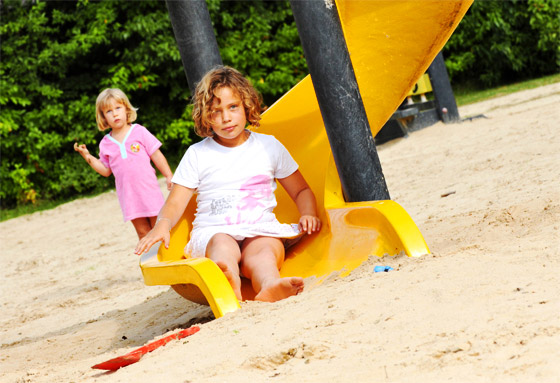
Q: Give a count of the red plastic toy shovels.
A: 1